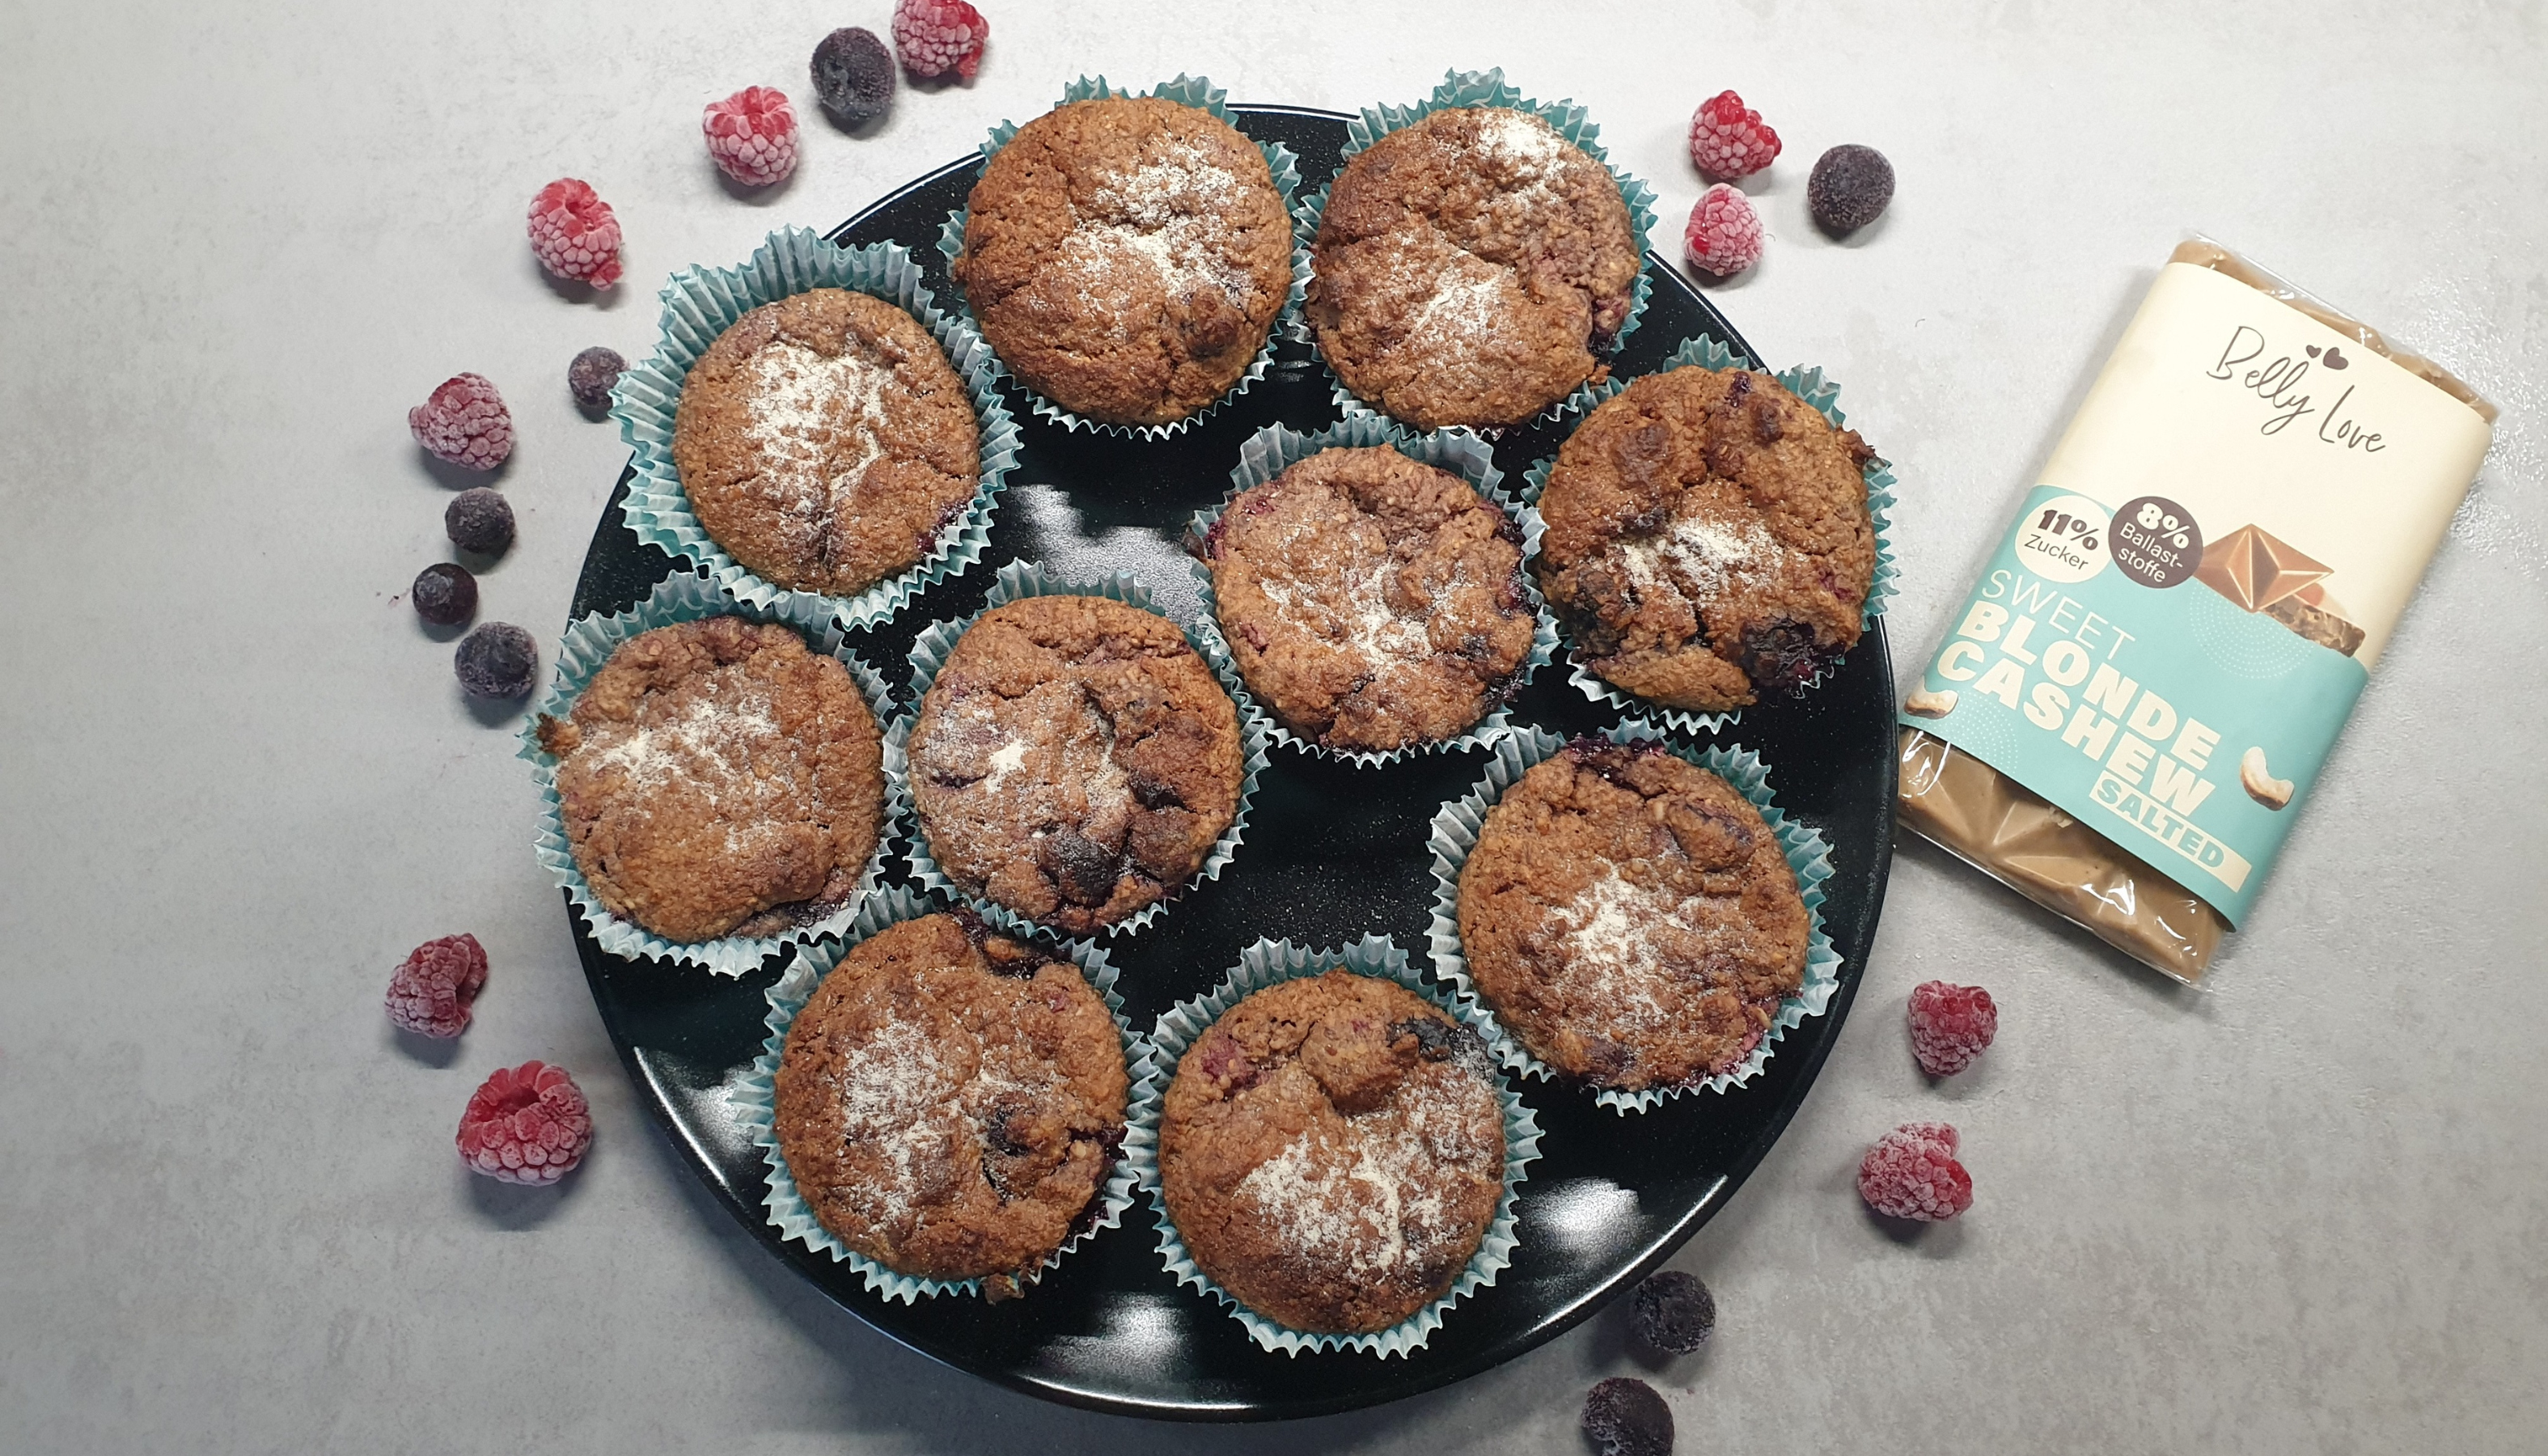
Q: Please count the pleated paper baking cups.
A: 10